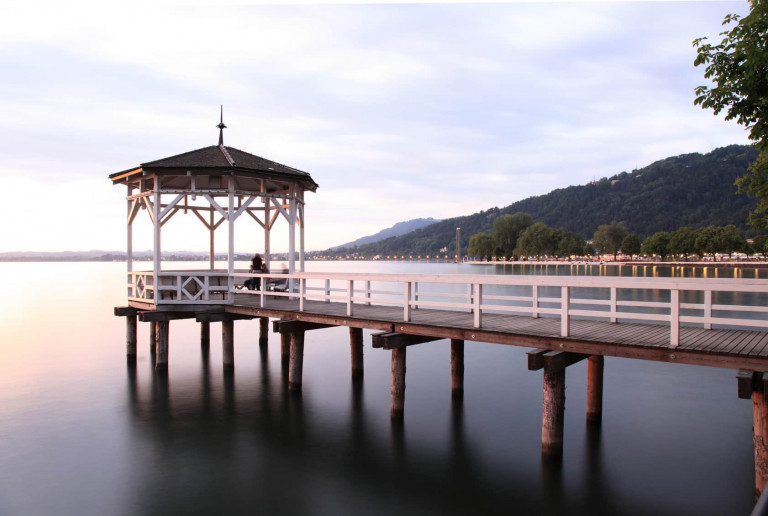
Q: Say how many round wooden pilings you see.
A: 14